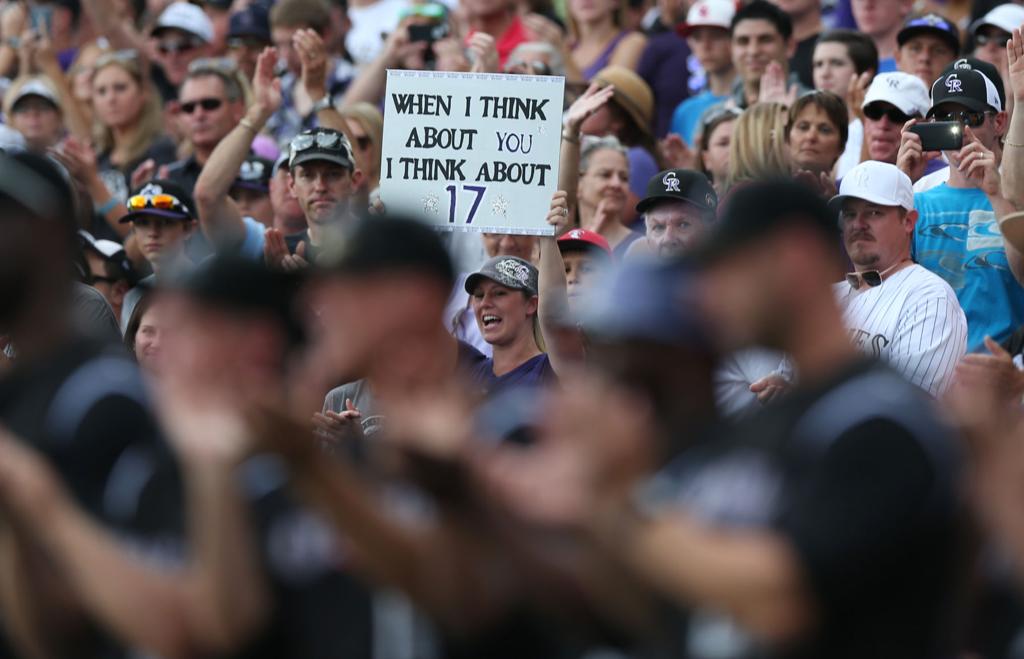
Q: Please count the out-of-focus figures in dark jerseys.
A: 5